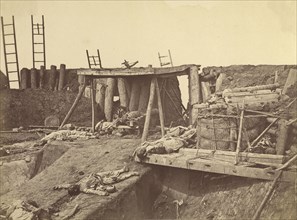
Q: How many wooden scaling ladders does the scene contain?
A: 4